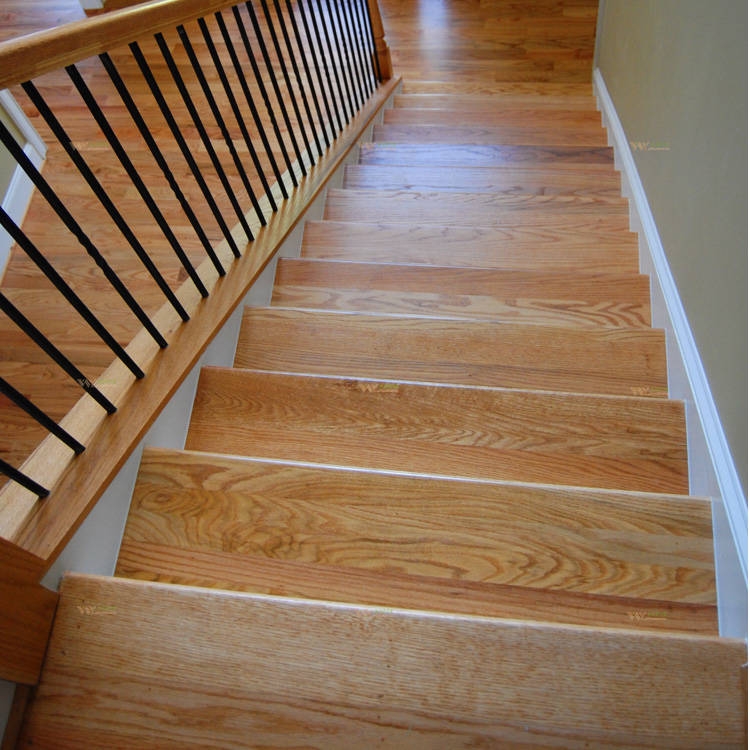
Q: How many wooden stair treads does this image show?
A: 13